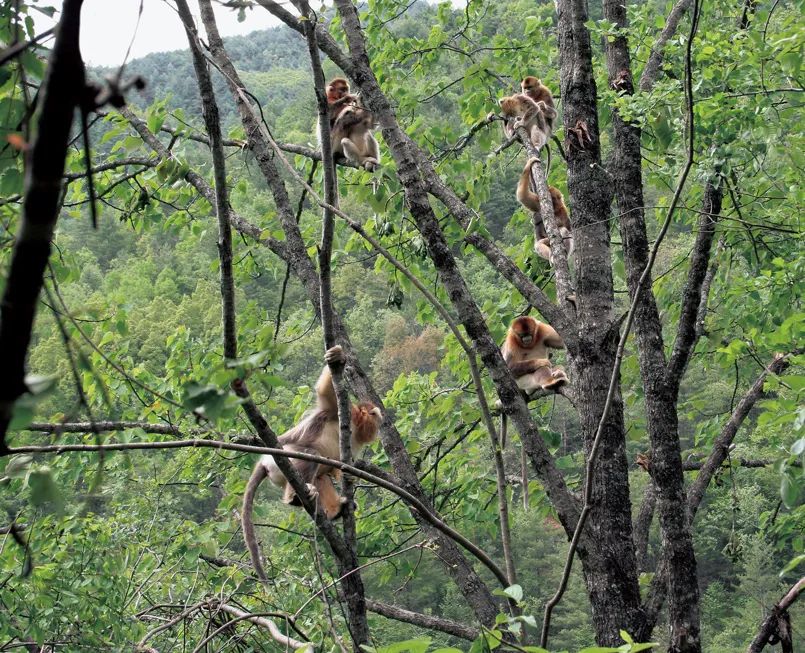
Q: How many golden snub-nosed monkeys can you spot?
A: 7